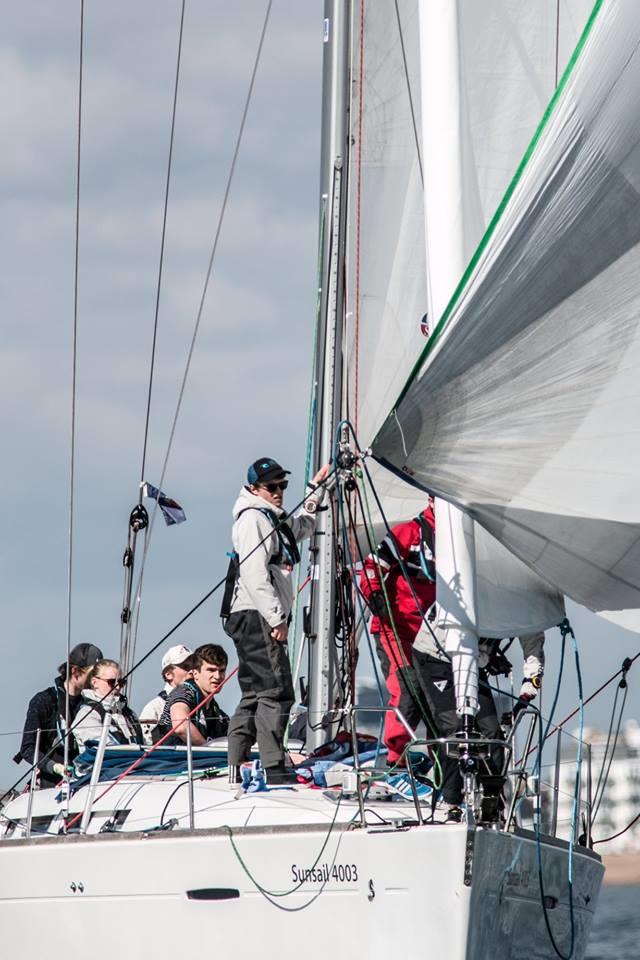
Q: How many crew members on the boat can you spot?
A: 7